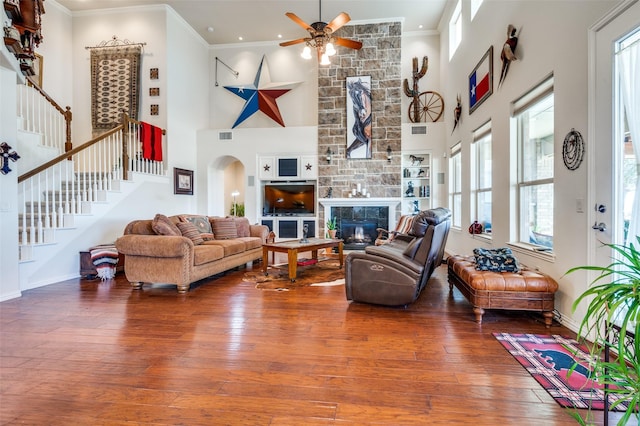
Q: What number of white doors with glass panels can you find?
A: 1